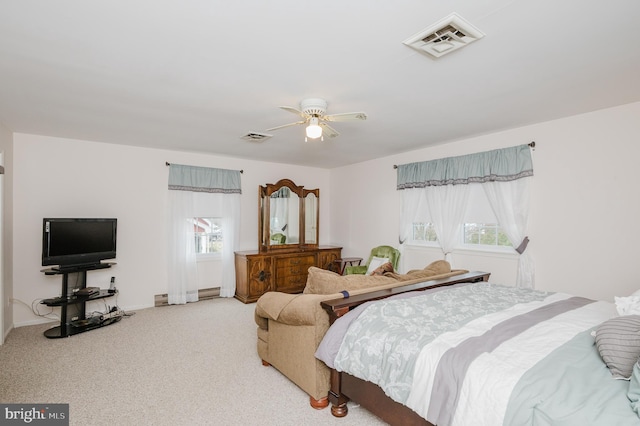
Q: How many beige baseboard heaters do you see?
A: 1